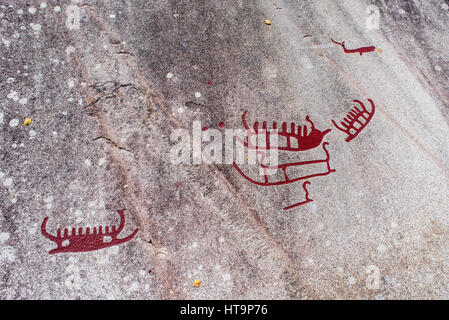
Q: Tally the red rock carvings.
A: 6